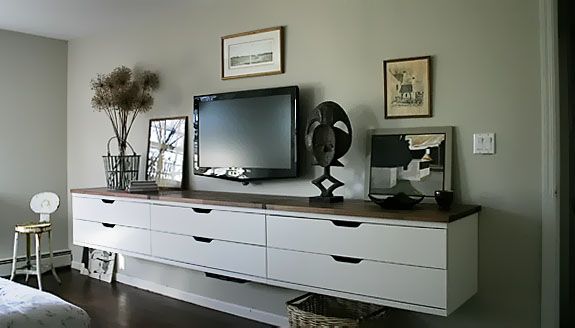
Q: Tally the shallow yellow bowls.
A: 0